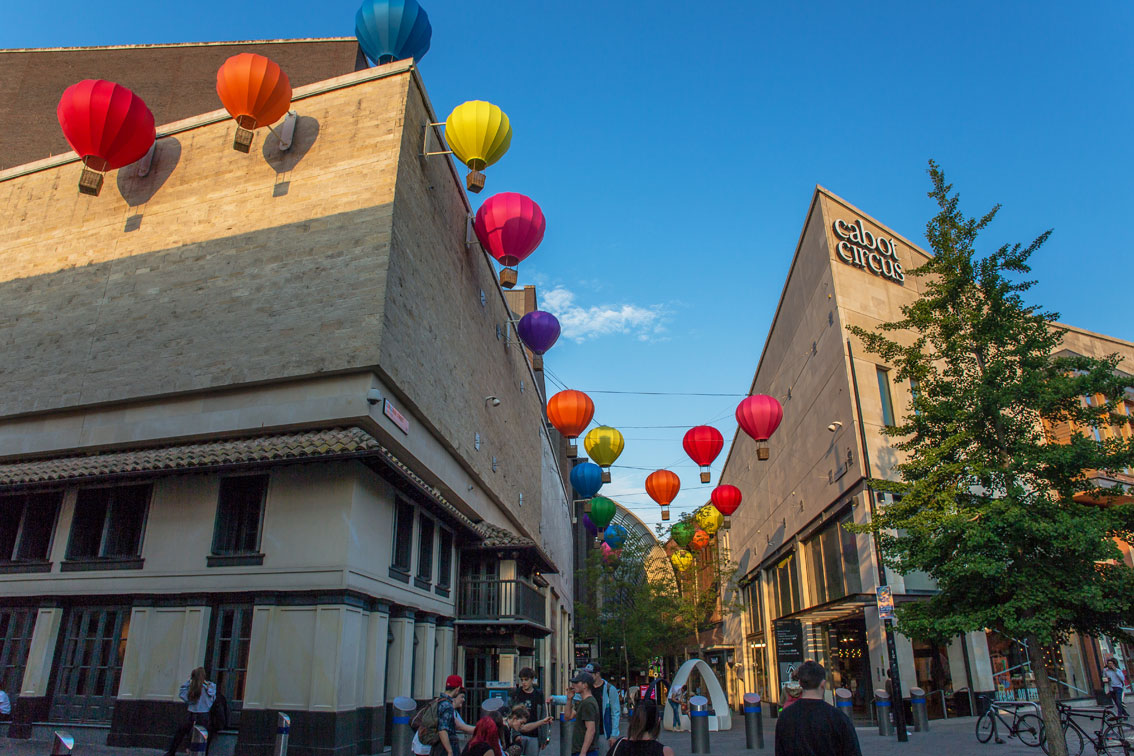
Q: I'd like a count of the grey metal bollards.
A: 11